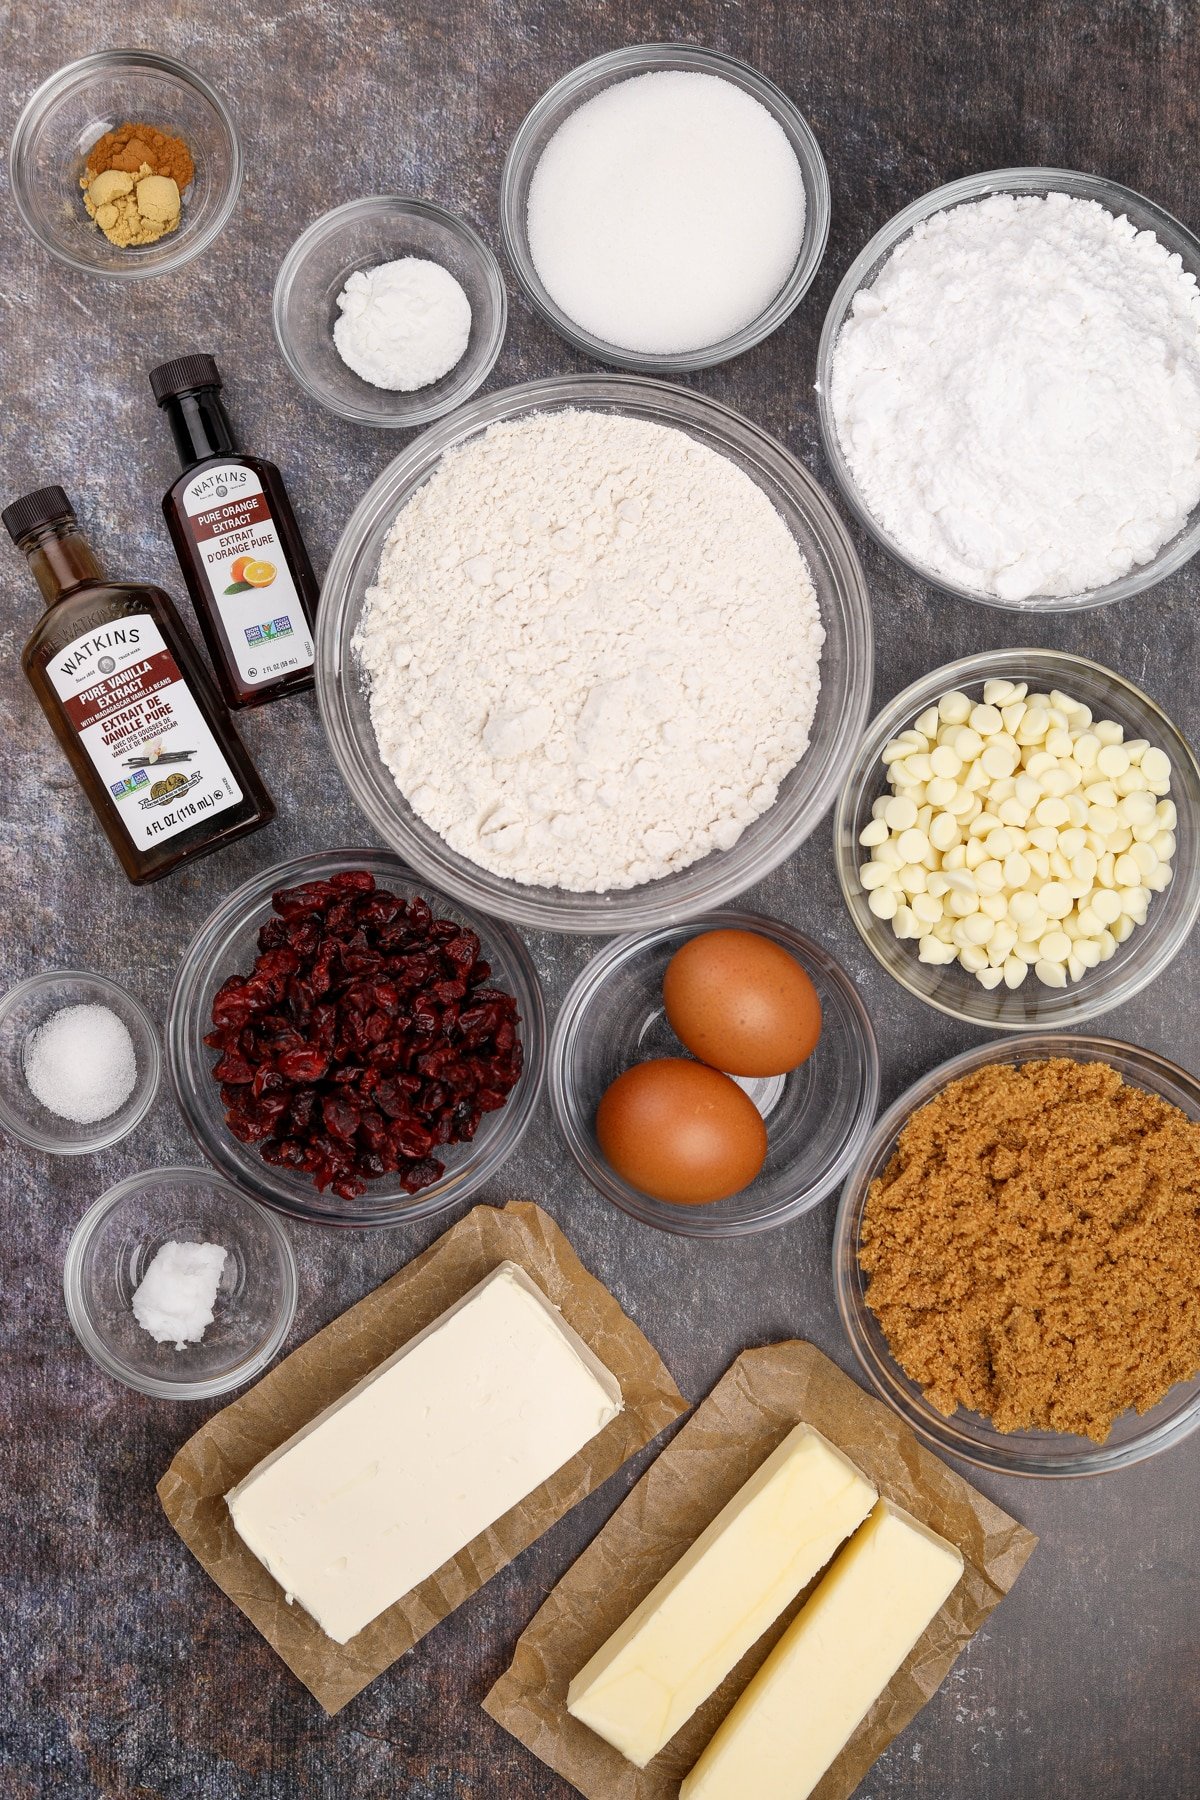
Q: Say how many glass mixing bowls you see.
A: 11